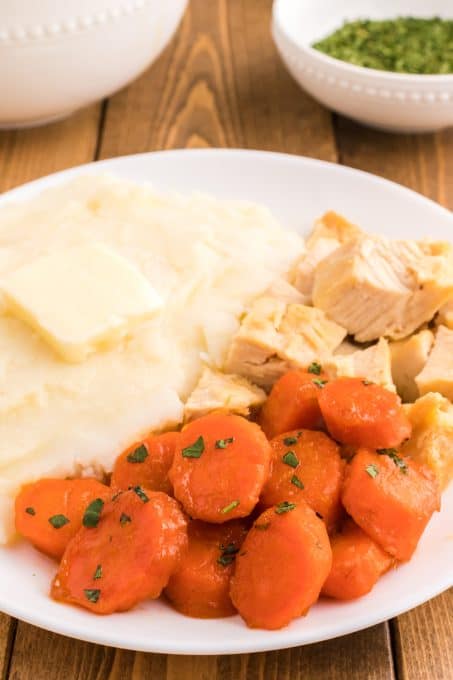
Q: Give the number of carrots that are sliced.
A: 11